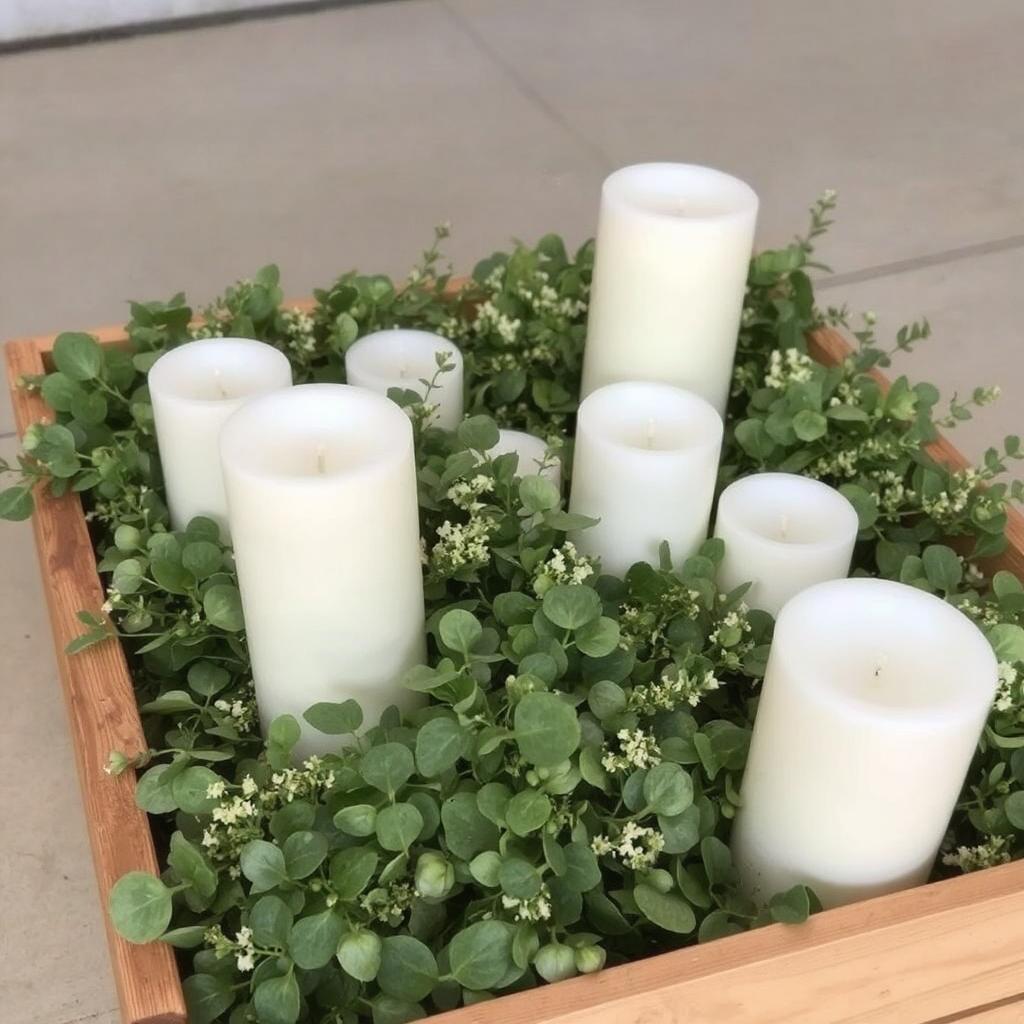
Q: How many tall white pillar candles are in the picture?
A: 3